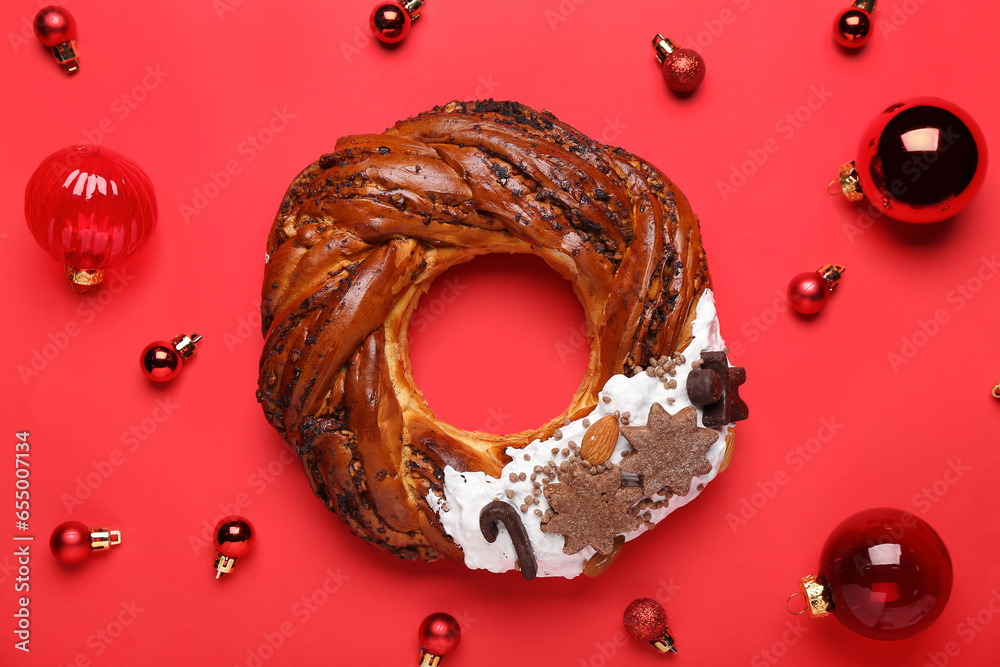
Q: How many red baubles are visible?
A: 13